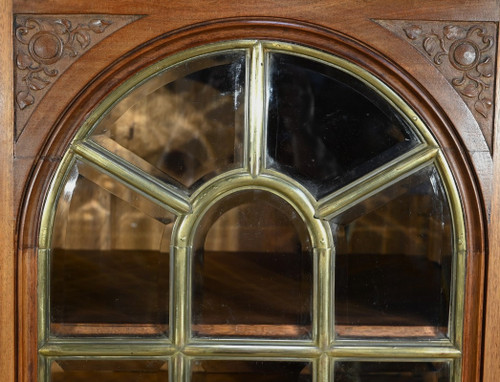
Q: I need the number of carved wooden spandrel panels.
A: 2